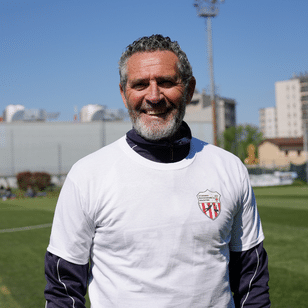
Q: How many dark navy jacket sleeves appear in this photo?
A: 2